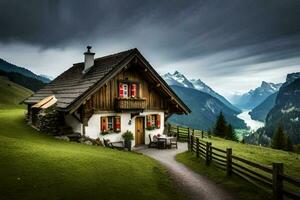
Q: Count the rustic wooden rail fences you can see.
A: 1